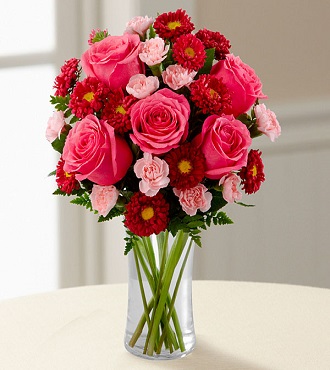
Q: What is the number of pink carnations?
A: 10